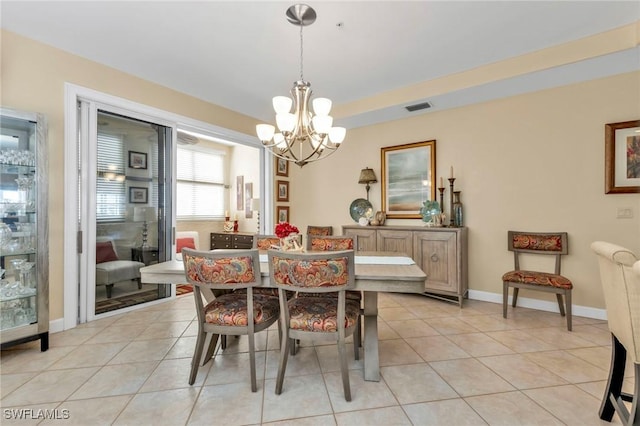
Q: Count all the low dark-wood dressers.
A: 1